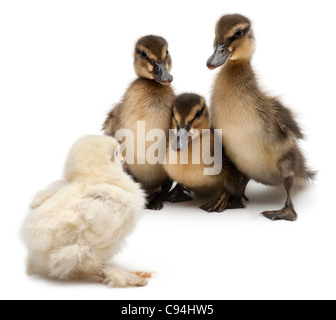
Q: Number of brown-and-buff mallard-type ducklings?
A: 3